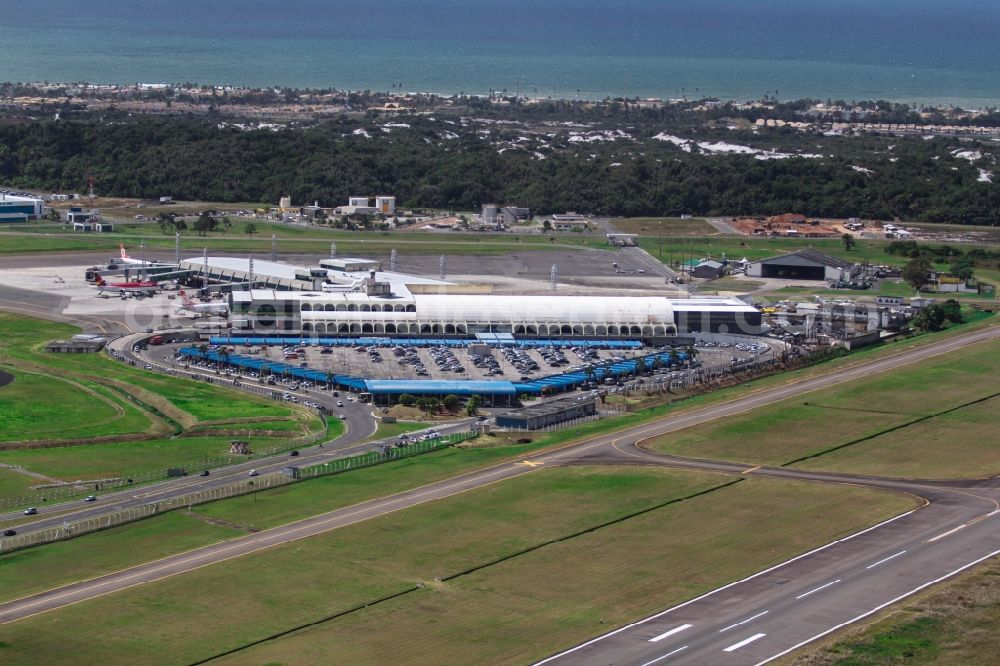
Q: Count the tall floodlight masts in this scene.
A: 9